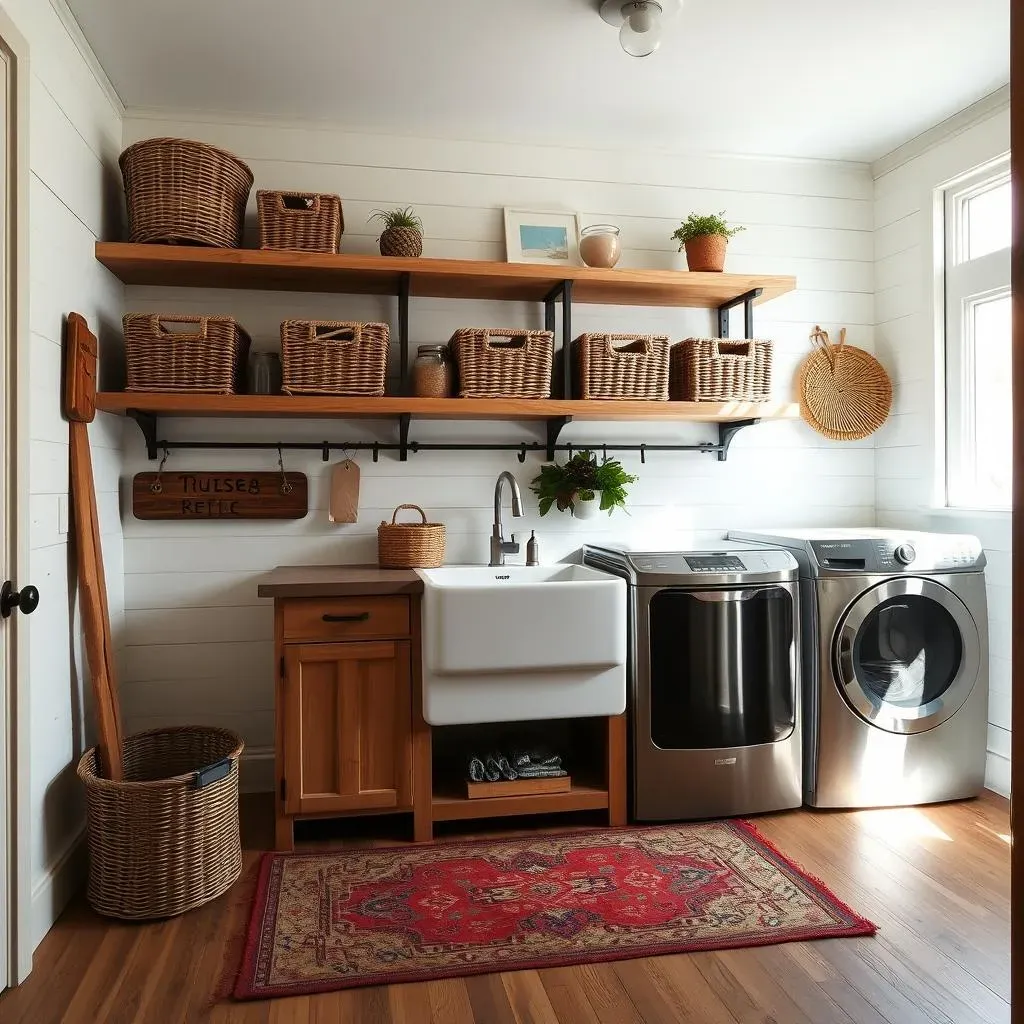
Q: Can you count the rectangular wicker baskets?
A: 6